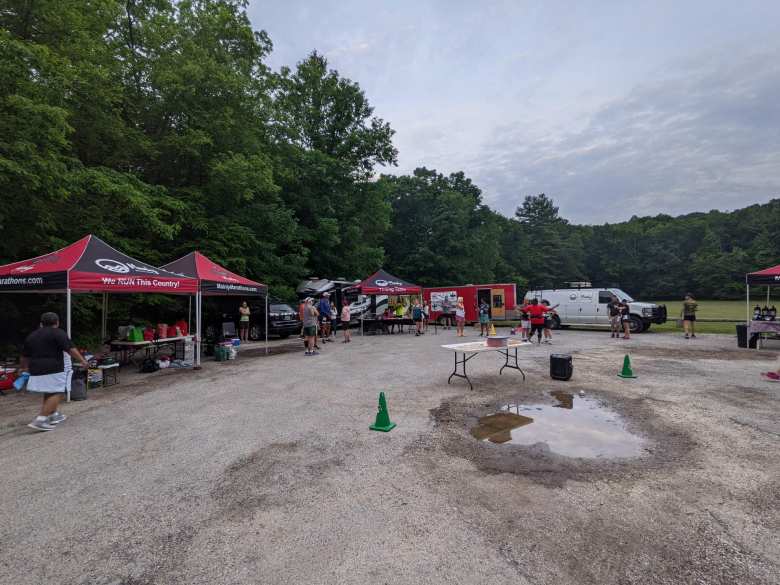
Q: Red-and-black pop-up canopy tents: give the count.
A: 4